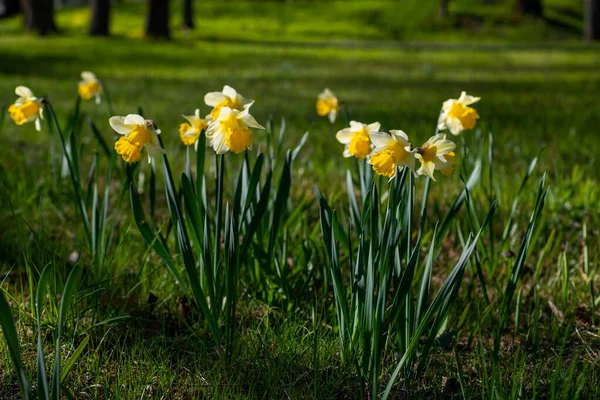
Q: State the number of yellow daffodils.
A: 11